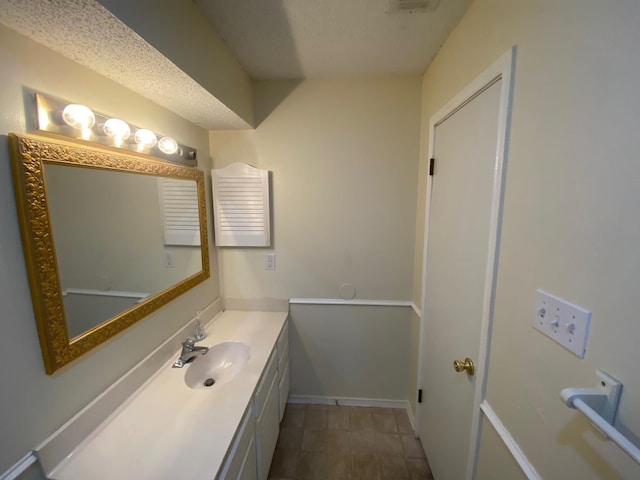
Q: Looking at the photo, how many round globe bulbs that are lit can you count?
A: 4